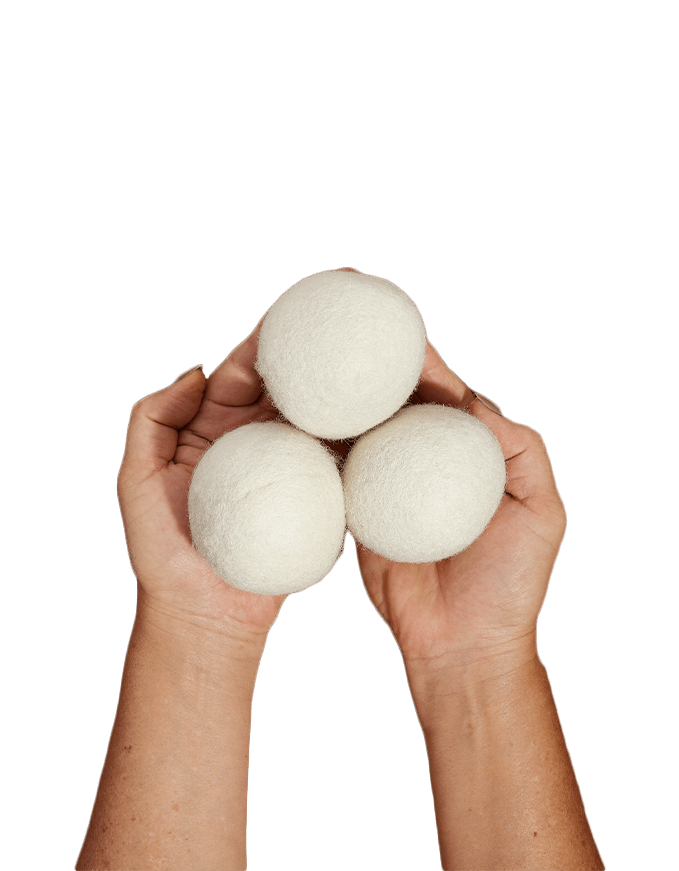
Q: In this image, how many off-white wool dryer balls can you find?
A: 3